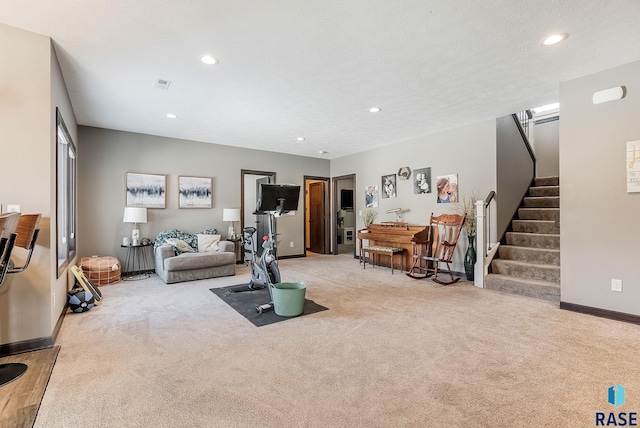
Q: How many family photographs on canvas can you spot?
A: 4